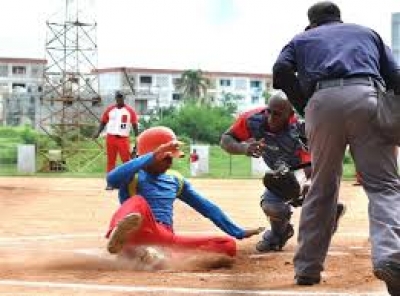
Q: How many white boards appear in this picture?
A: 3